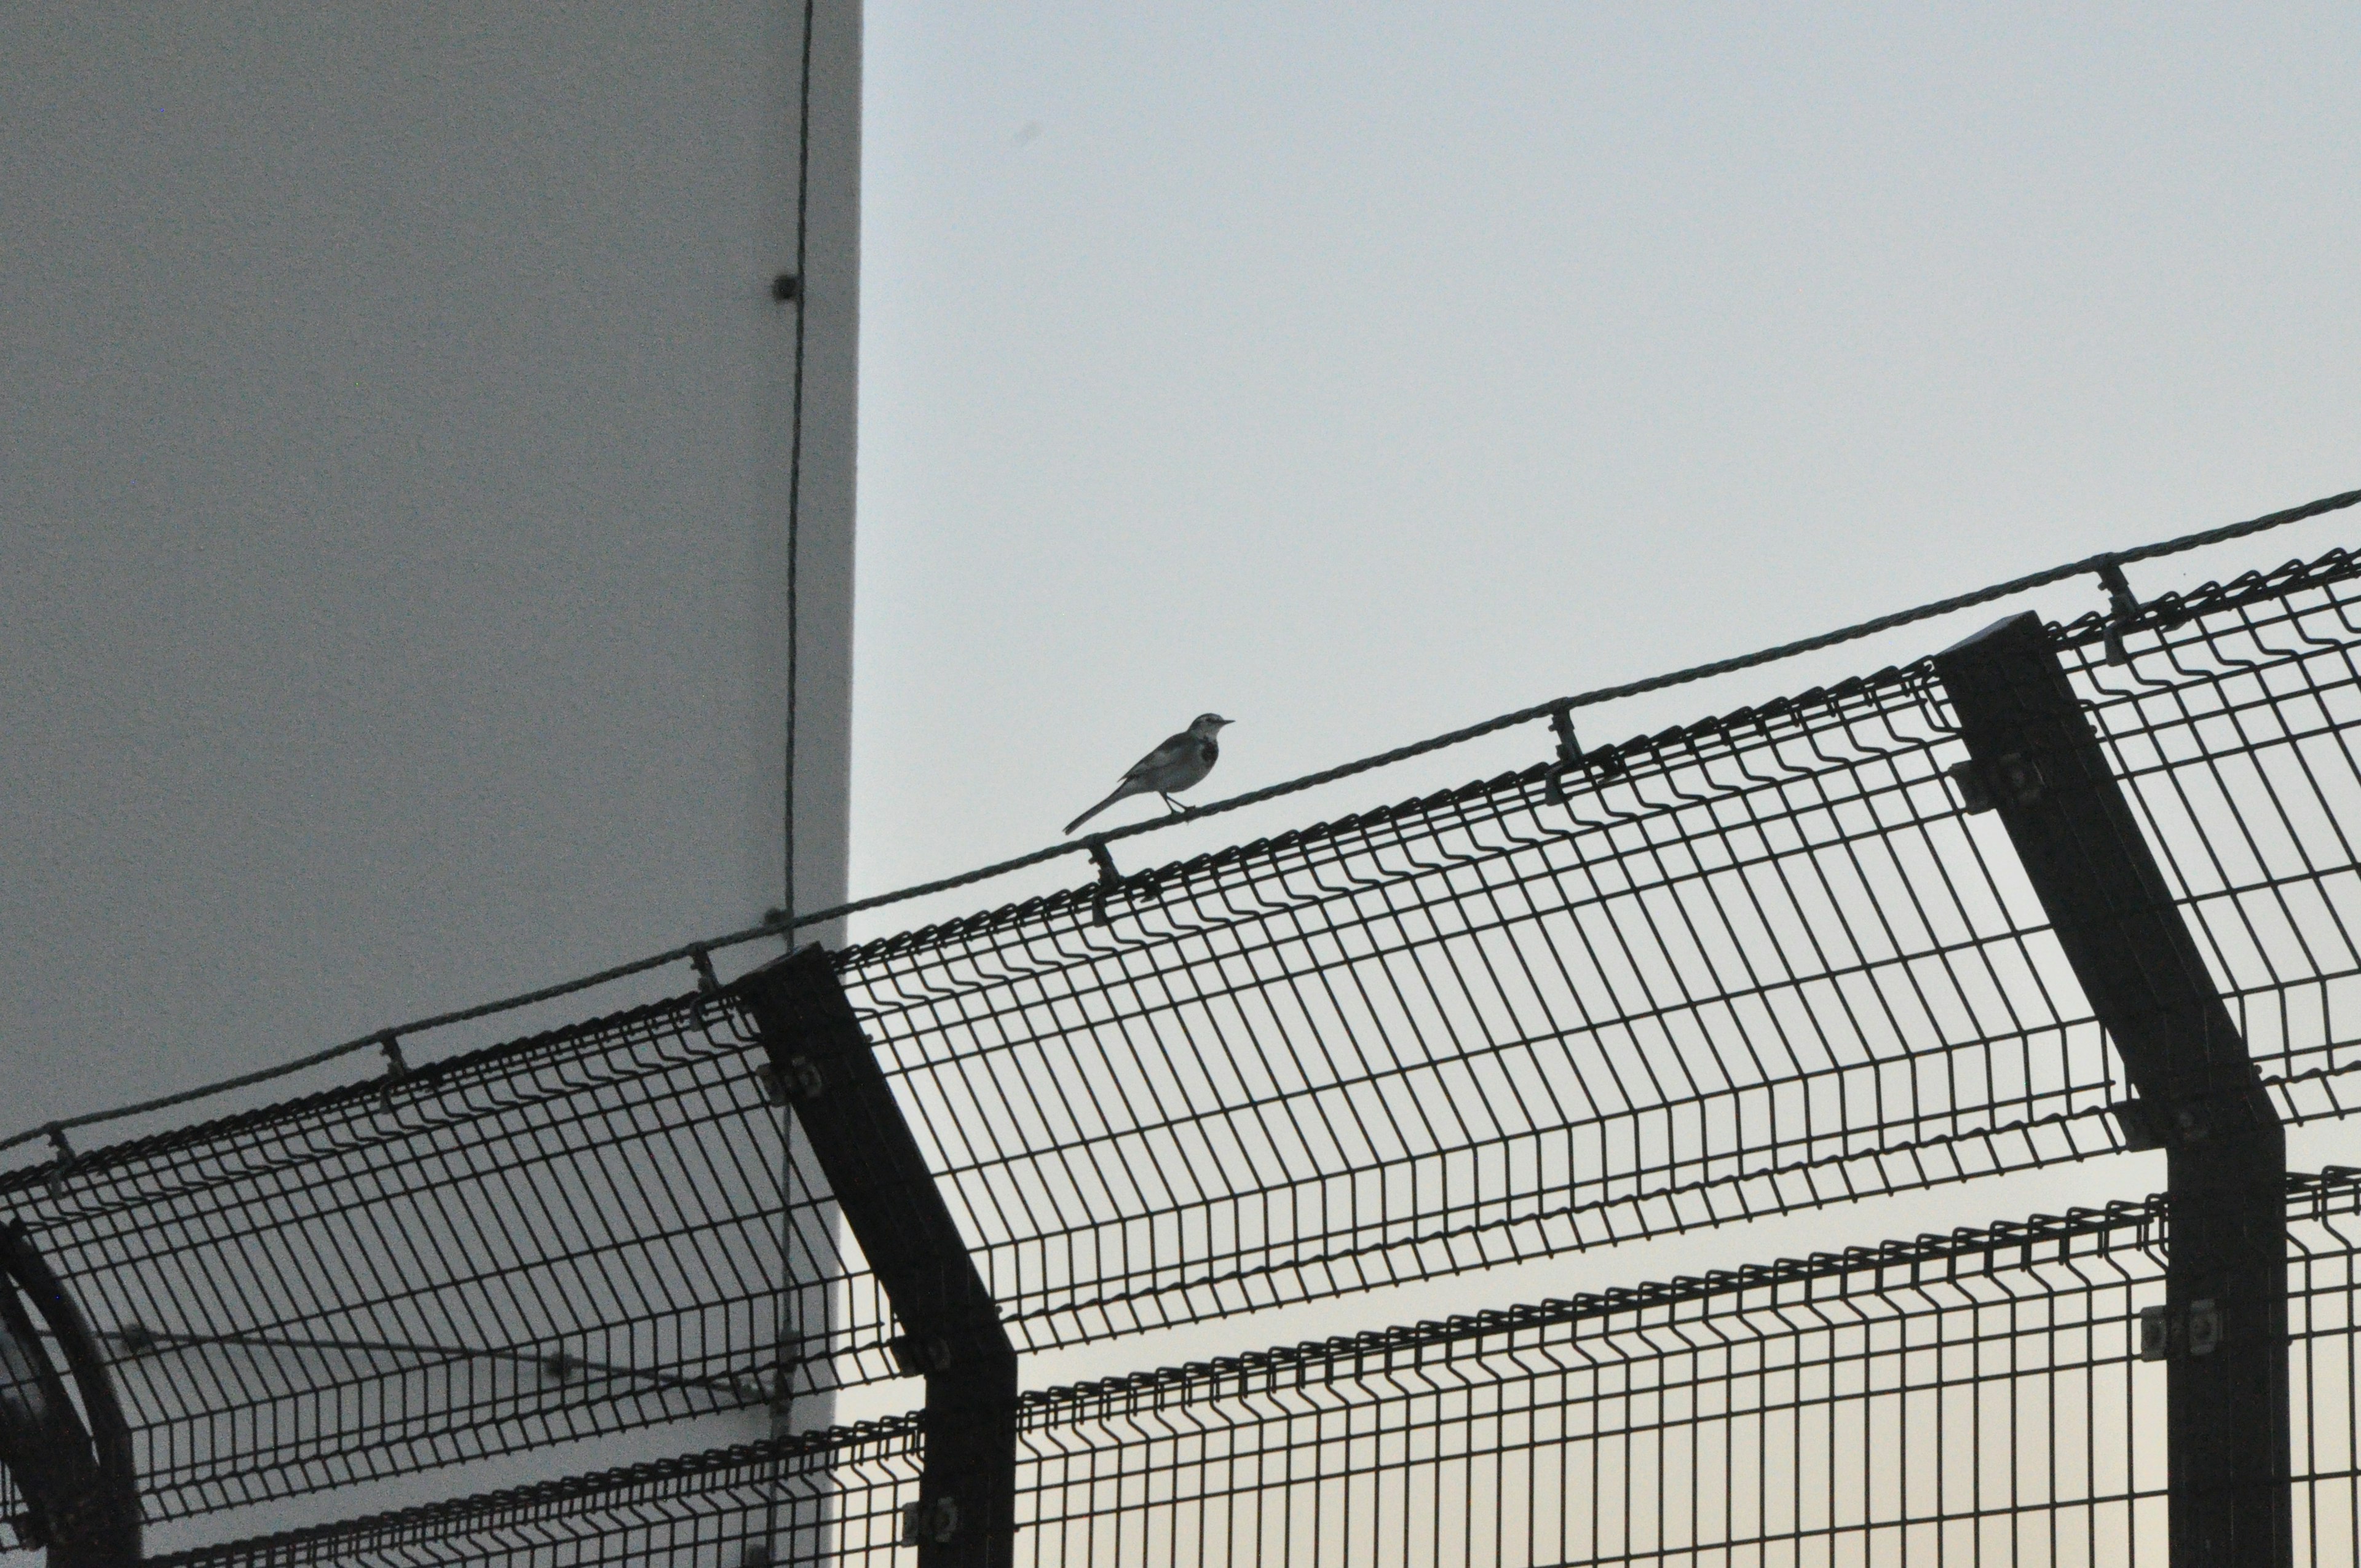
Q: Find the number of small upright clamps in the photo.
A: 6